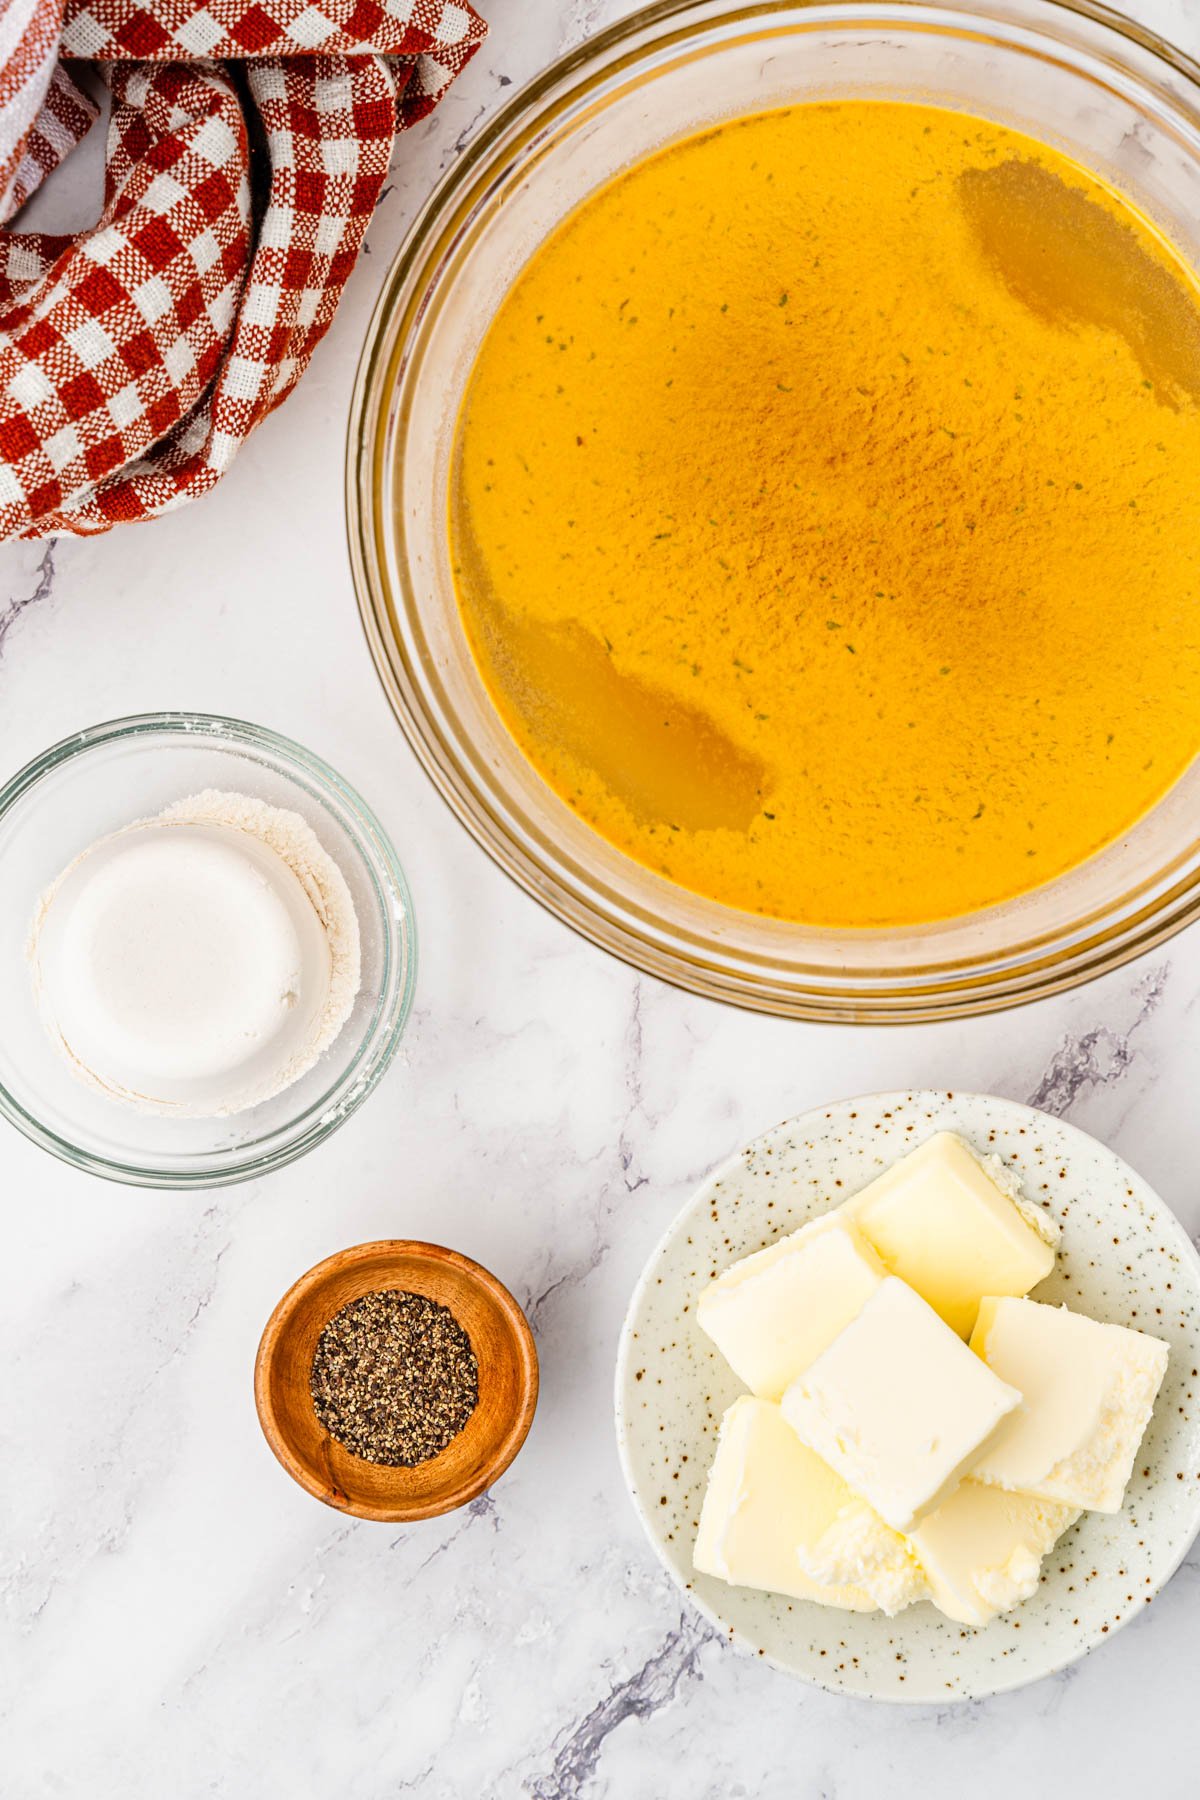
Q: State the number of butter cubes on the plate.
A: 6